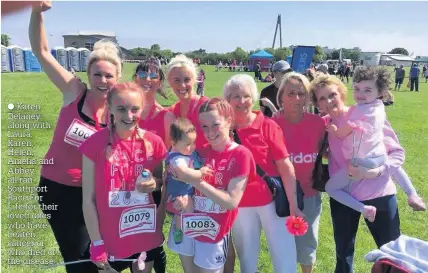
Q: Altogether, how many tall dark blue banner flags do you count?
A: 1